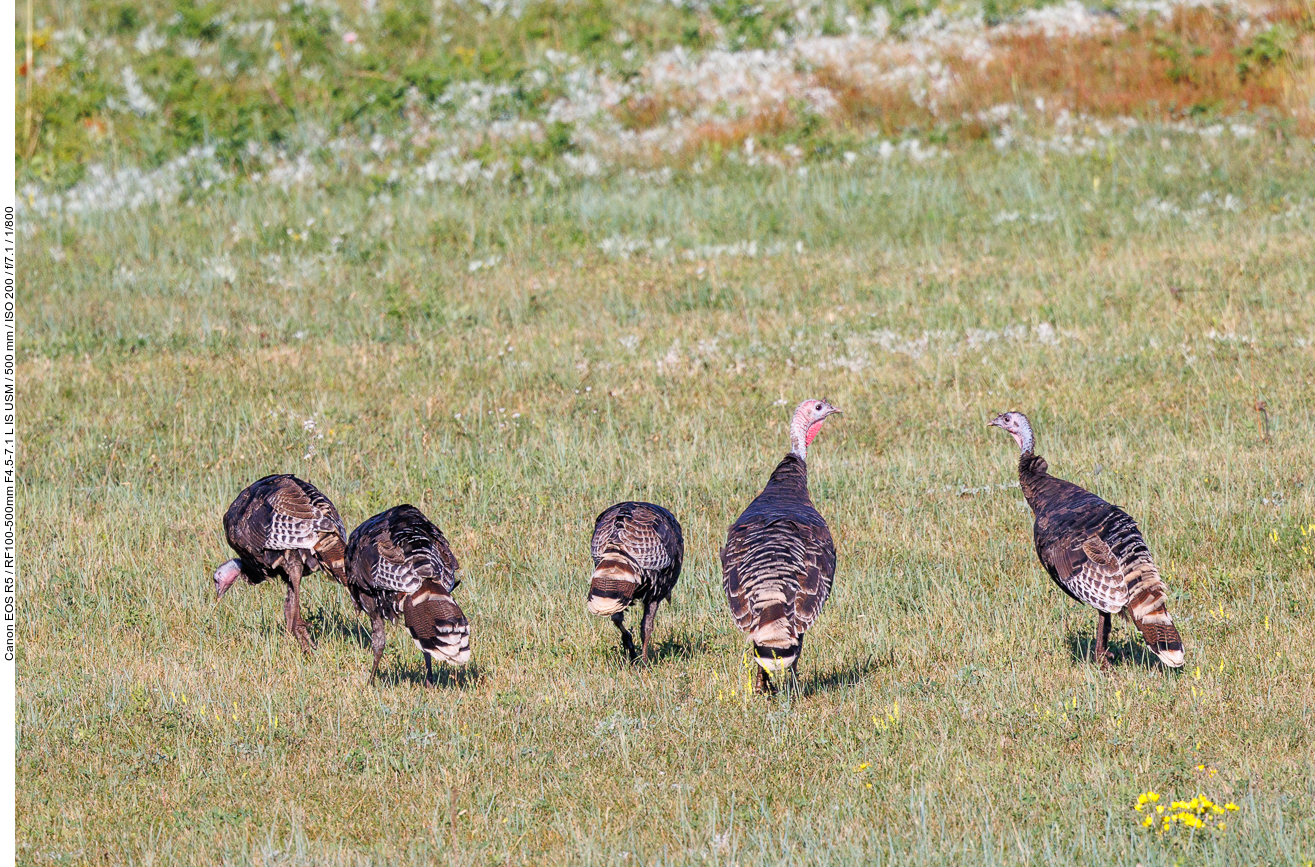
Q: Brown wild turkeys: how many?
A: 5